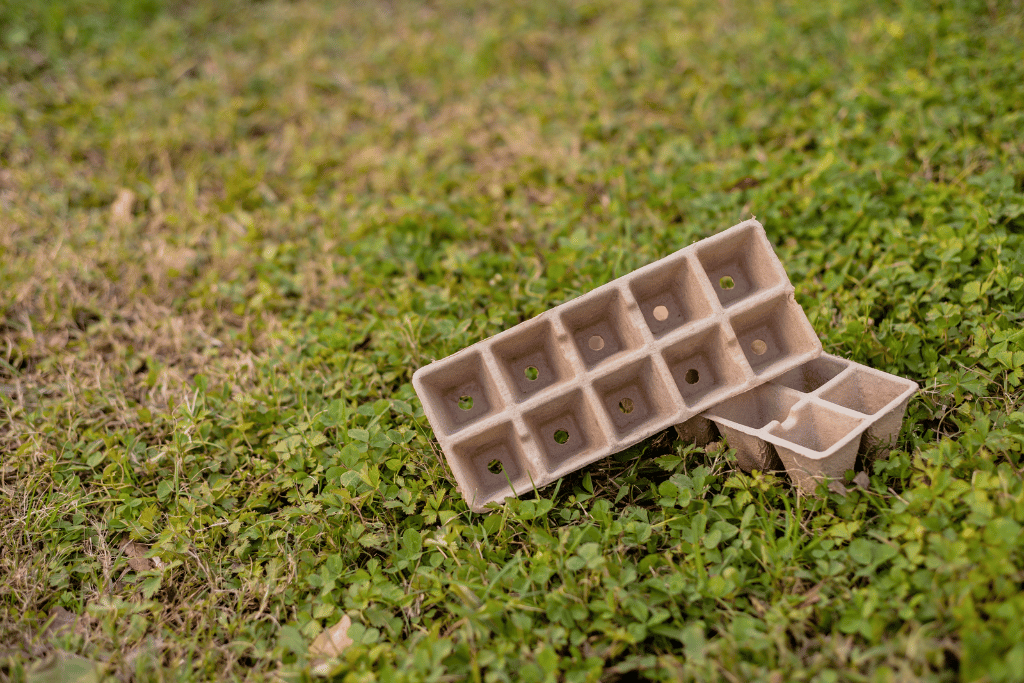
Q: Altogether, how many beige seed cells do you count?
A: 14